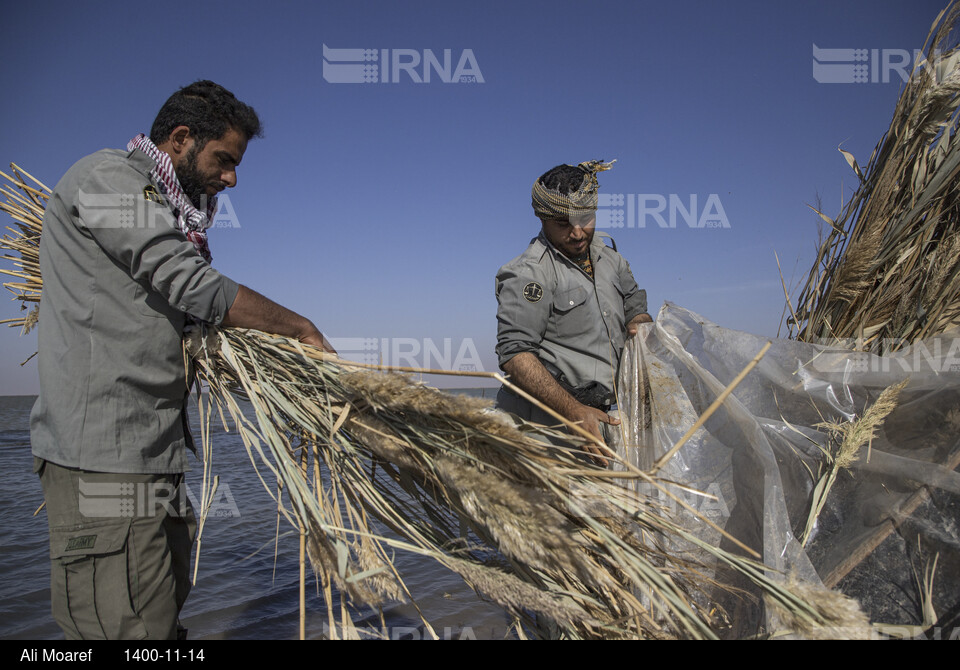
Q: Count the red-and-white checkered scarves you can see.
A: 1